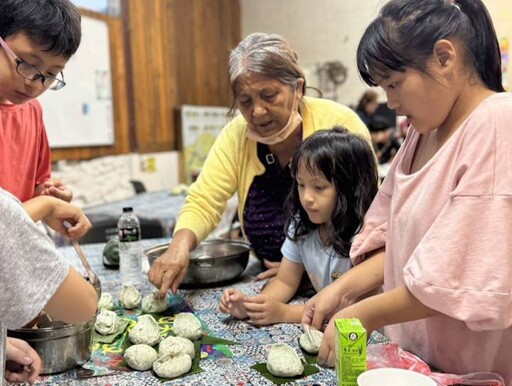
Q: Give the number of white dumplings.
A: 11